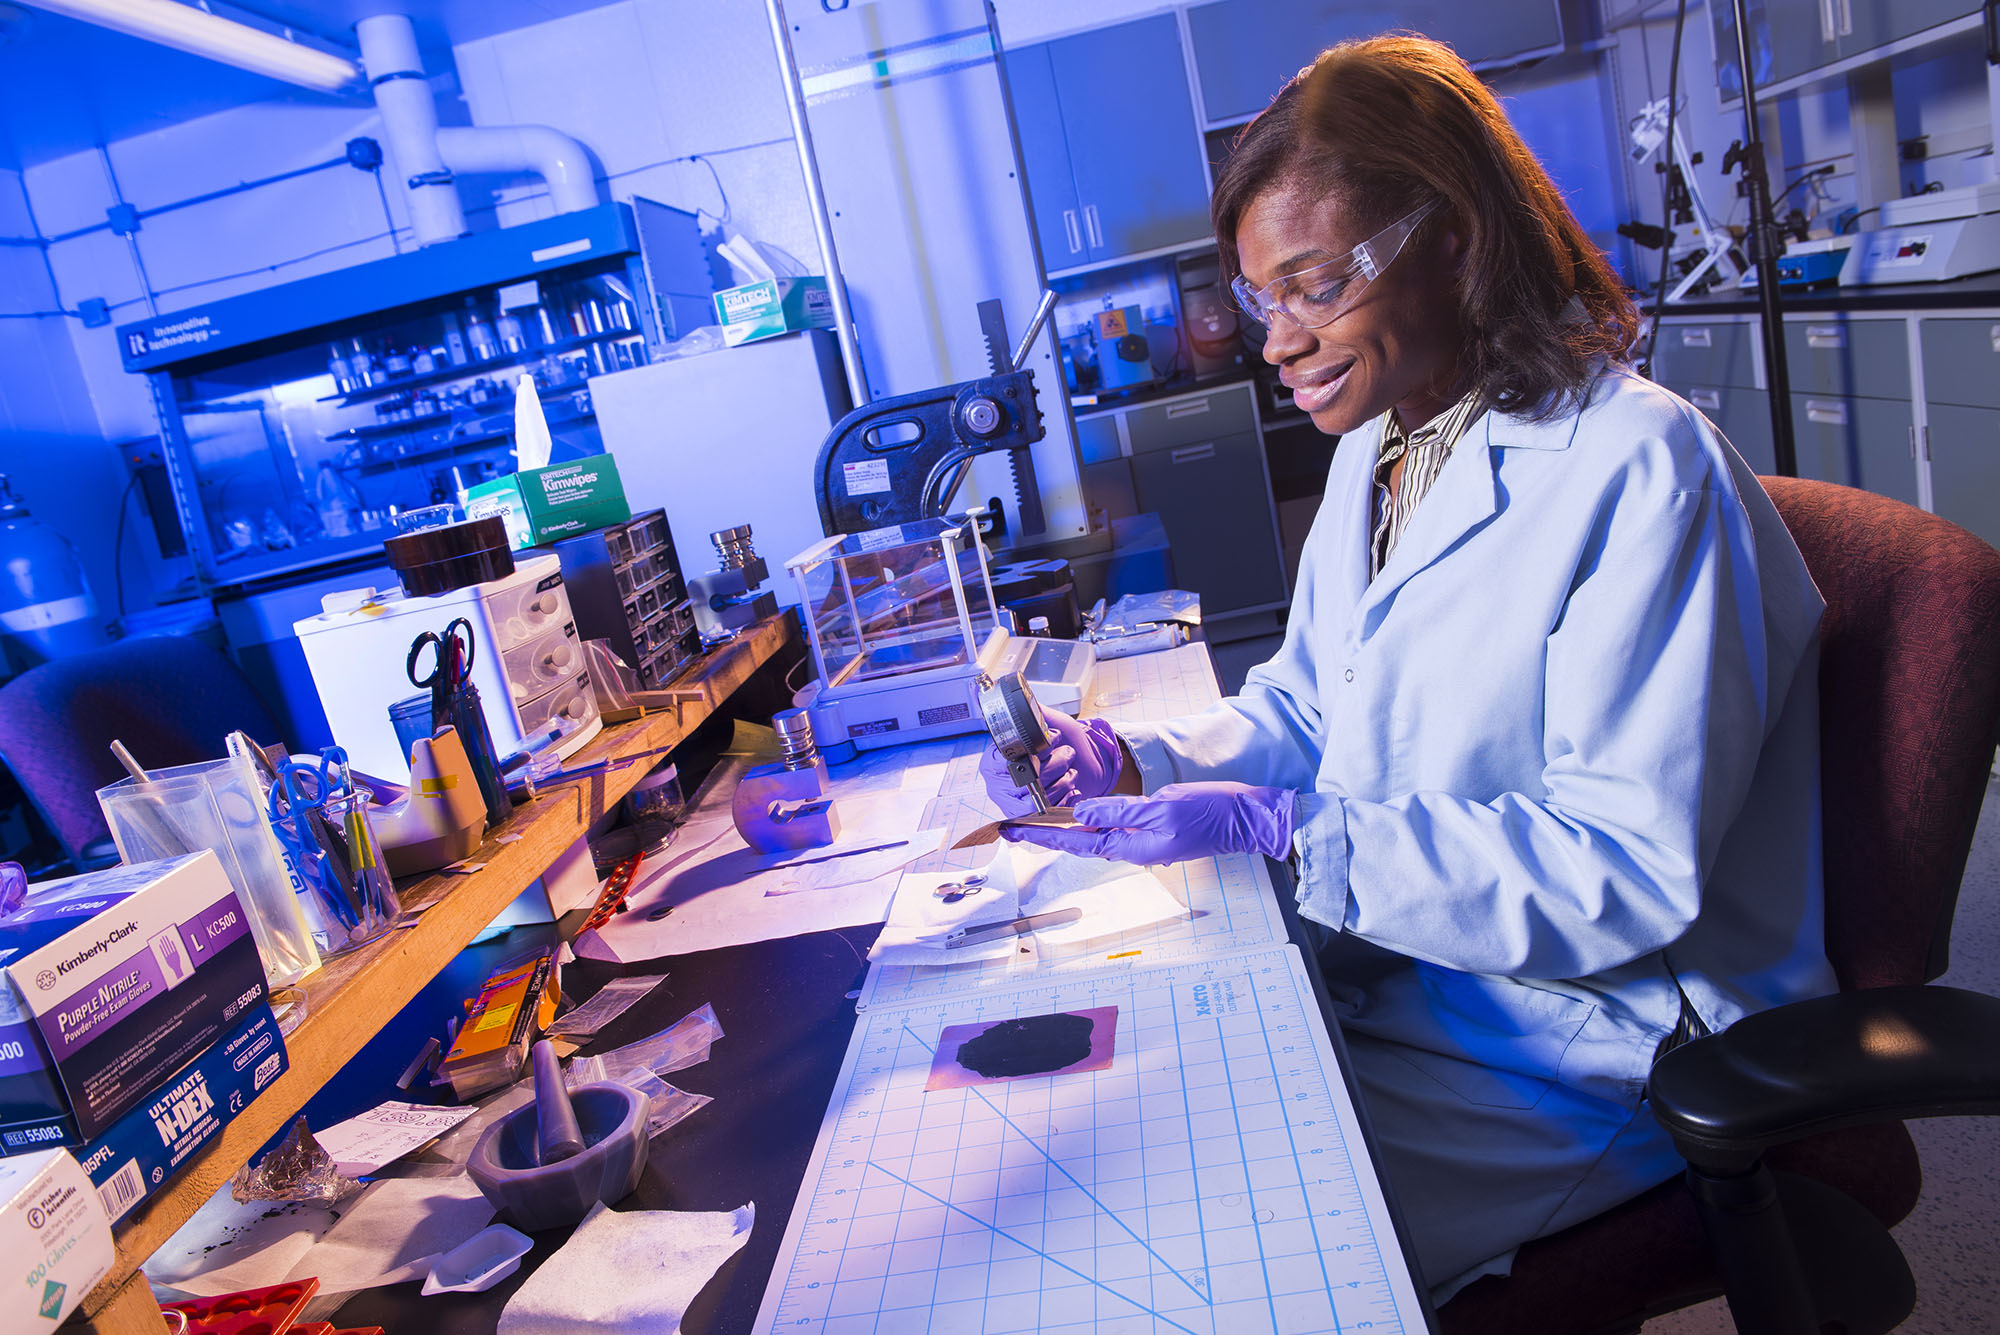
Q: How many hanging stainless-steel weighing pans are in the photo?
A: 0